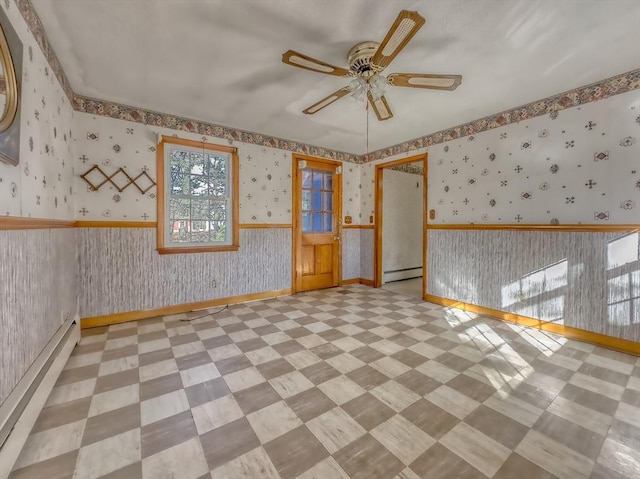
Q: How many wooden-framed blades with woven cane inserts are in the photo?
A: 5